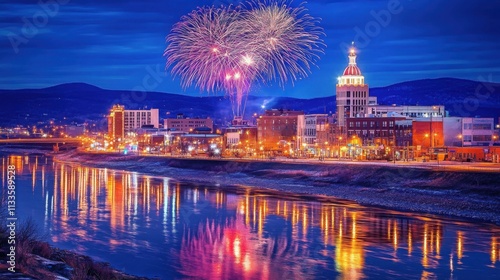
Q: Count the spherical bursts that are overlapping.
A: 2